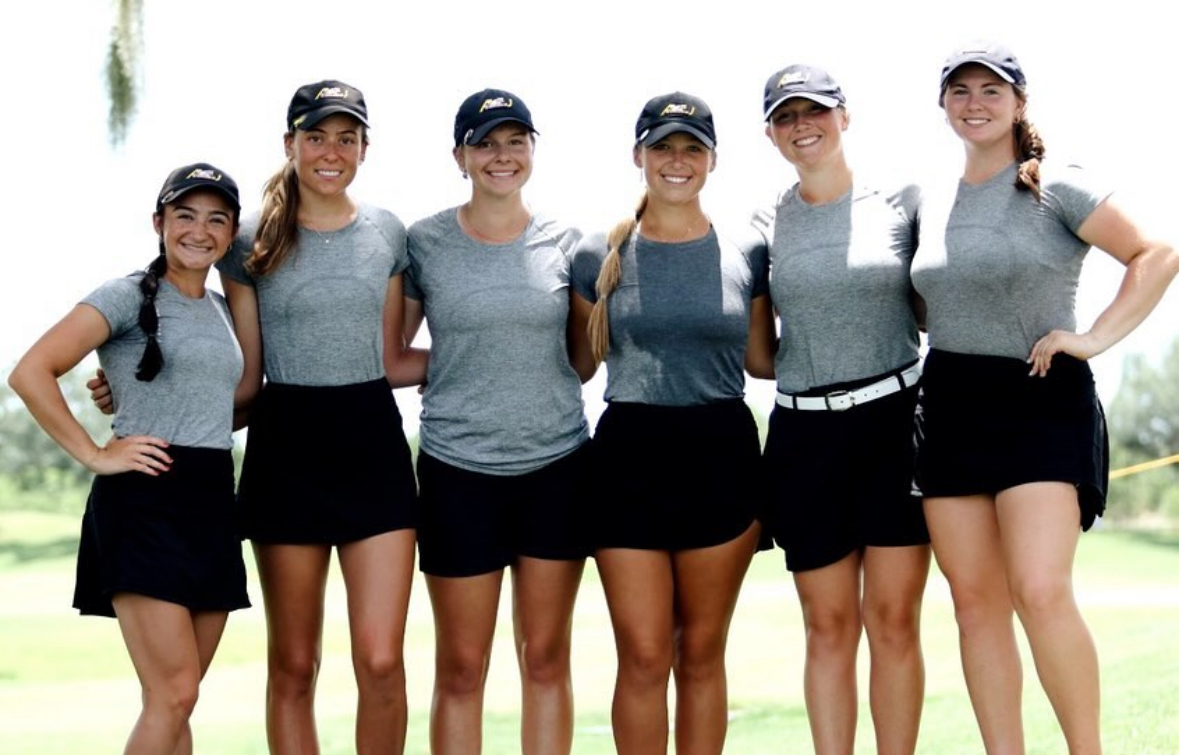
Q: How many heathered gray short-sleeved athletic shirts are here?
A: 6